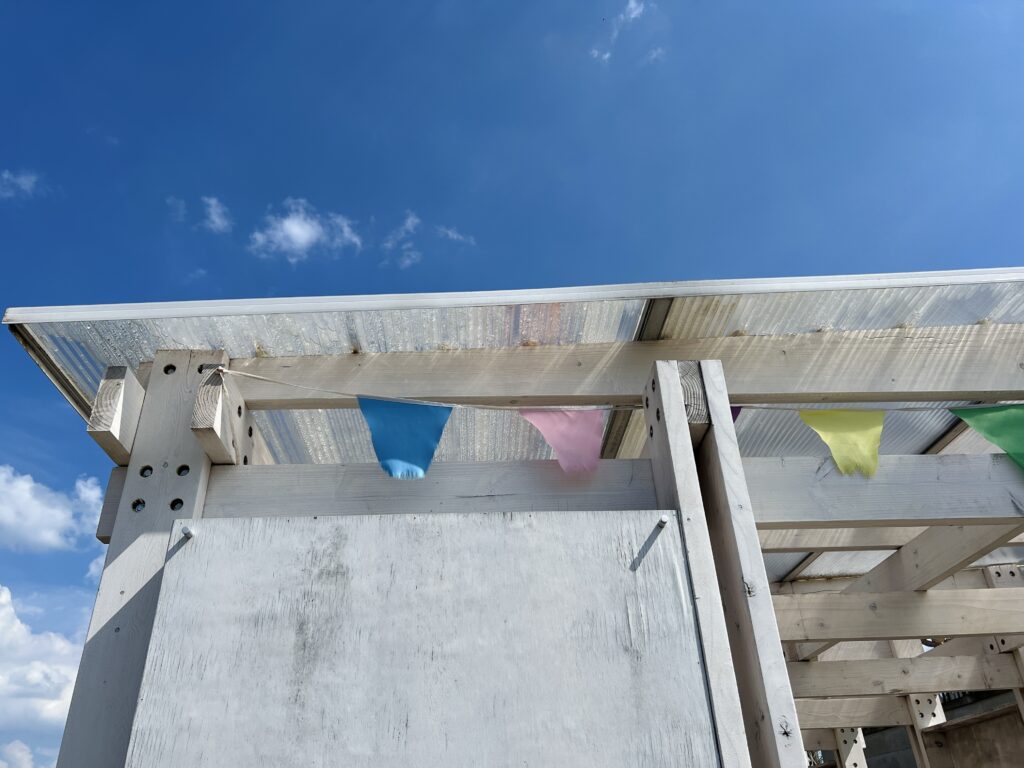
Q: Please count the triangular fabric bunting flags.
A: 5